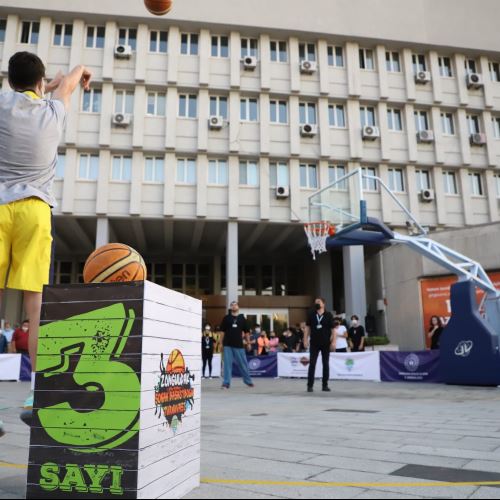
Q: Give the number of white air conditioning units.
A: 13